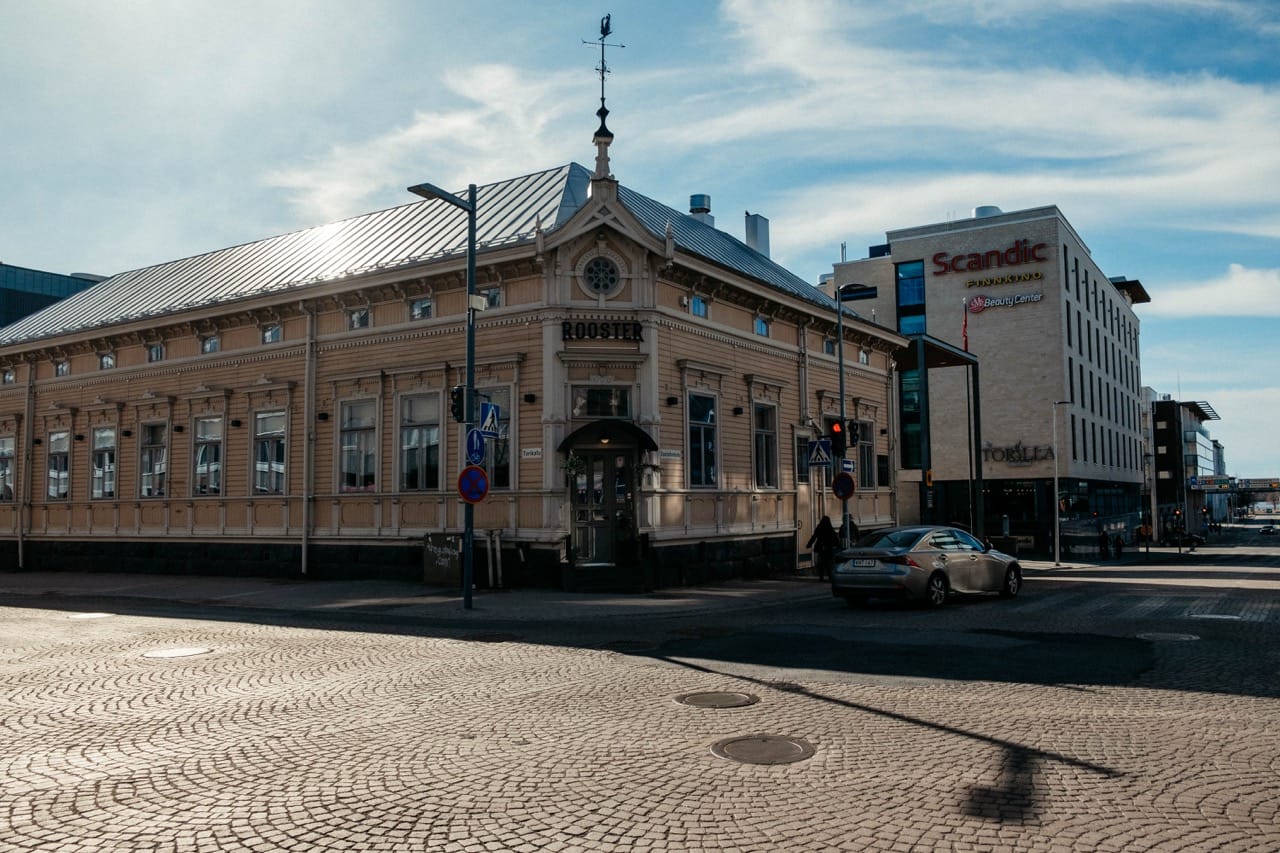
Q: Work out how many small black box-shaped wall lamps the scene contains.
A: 10